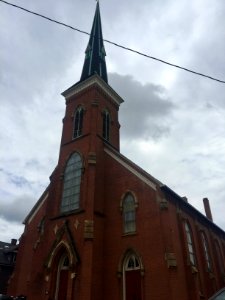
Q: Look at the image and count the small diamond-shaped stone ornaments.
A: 2